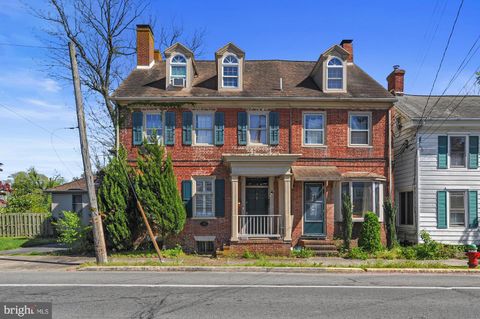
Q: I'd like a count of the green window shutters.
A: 12